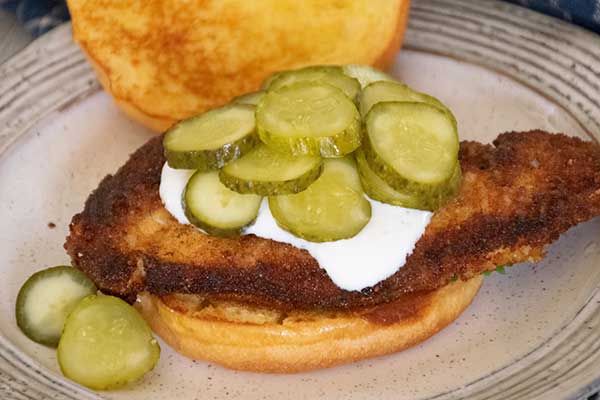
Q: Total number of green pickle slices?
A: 13